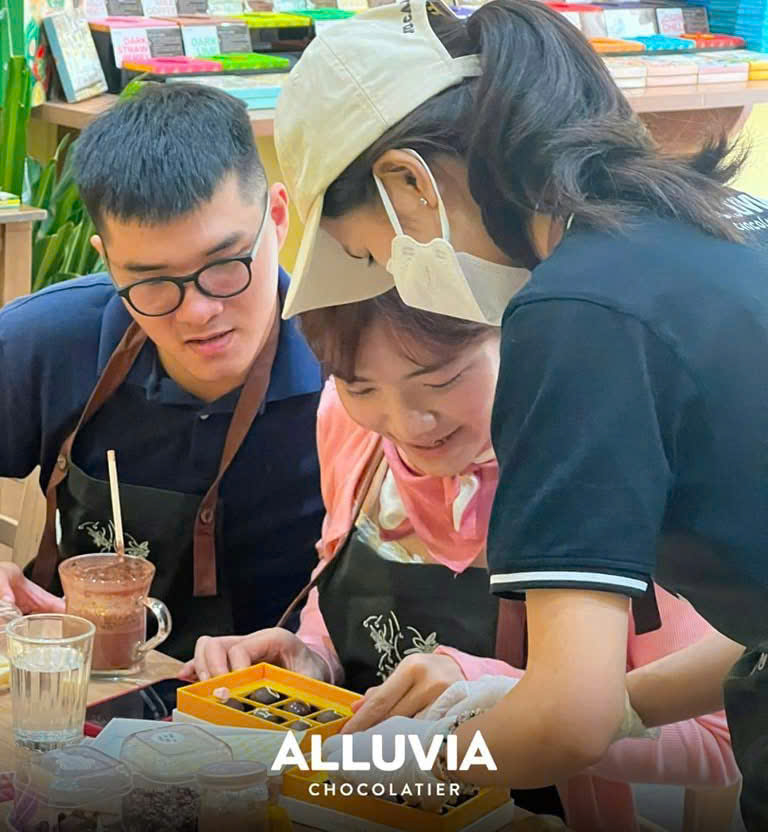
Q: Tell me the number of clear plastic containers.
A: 3